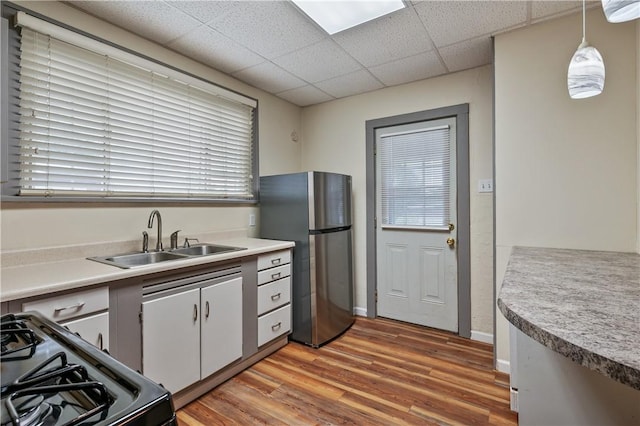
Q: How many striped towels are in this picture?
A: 0